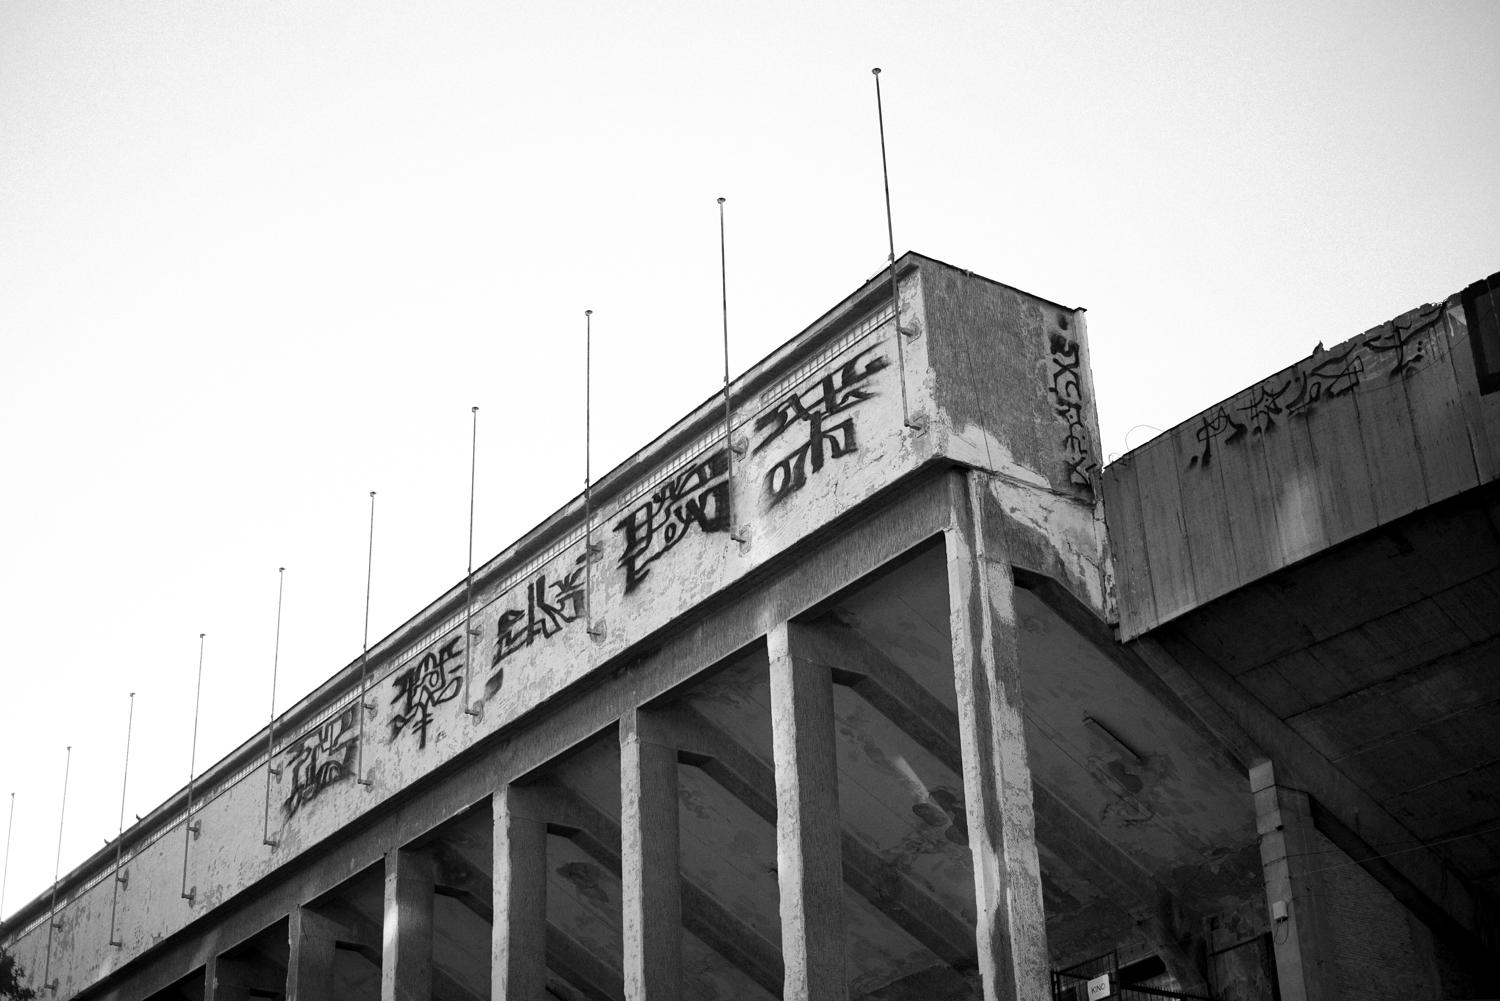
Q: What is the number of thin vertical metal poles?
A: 10